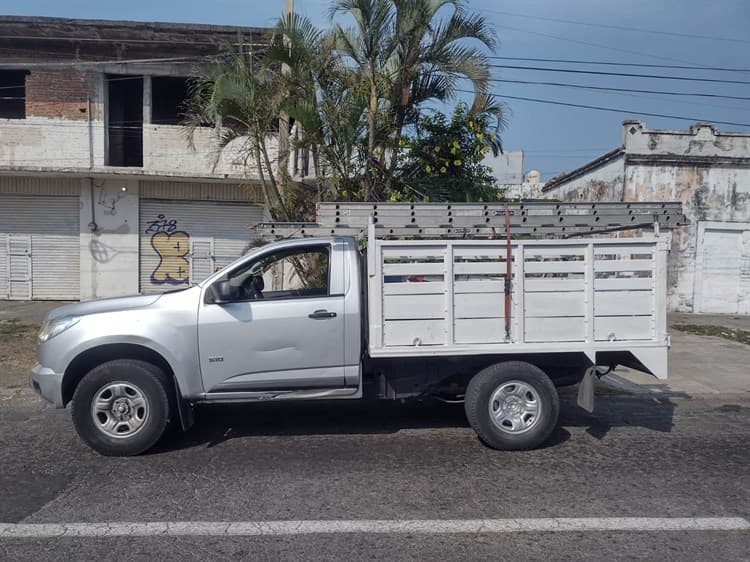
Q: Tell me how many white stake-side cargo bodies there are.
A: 1